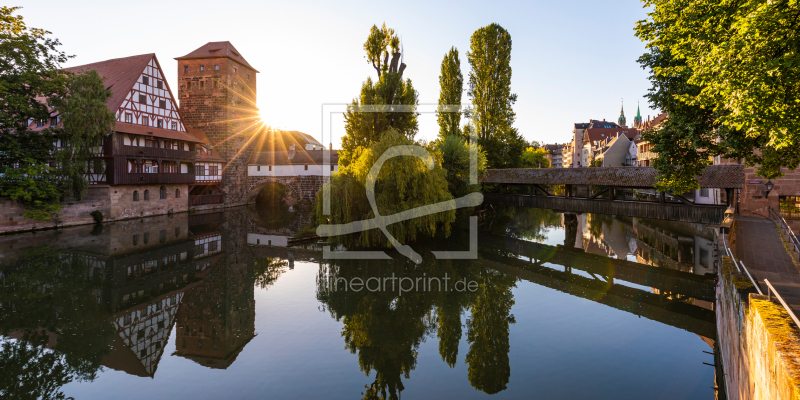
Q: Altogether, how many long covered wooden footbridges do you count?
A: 1